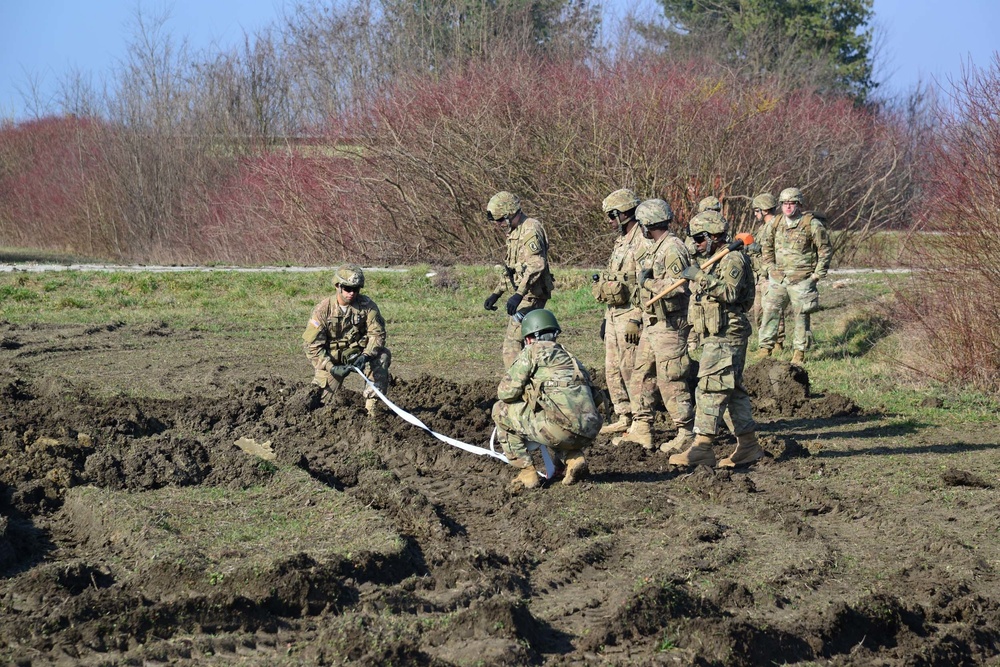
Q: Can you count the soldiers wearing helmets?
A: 9